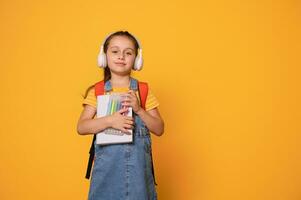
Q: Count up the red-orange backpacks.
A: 1